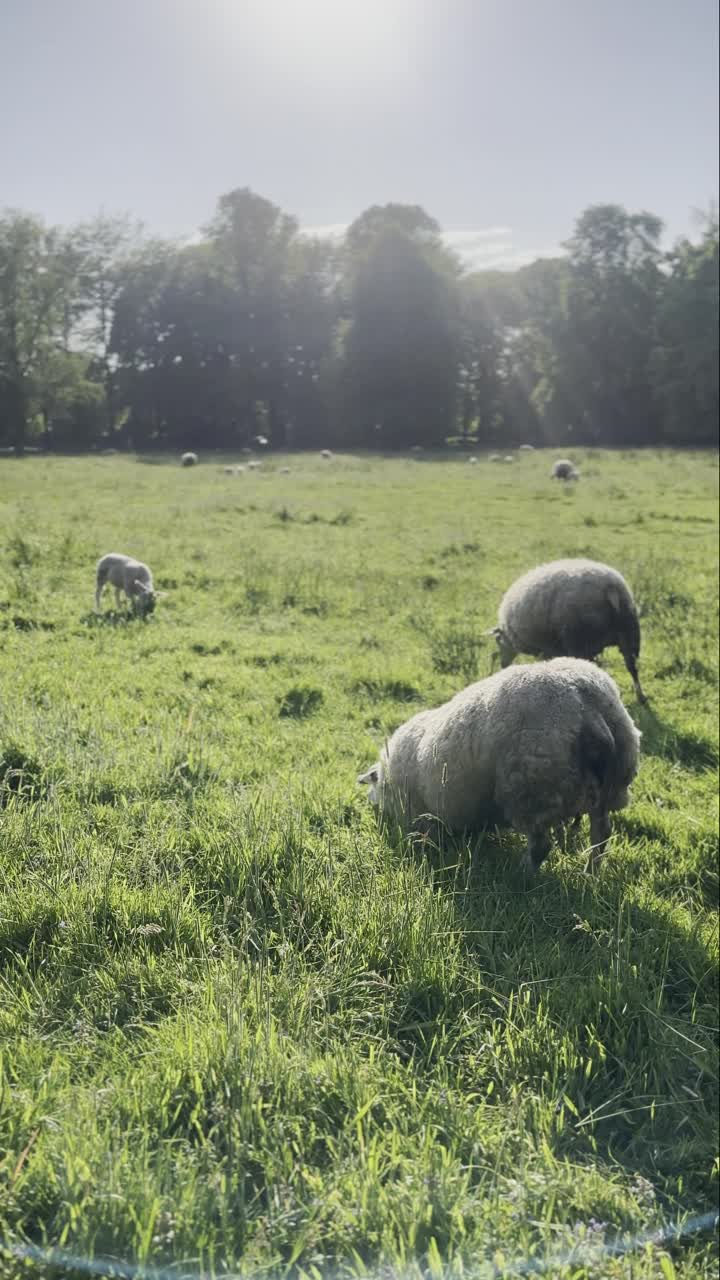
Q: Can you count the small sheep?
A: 1